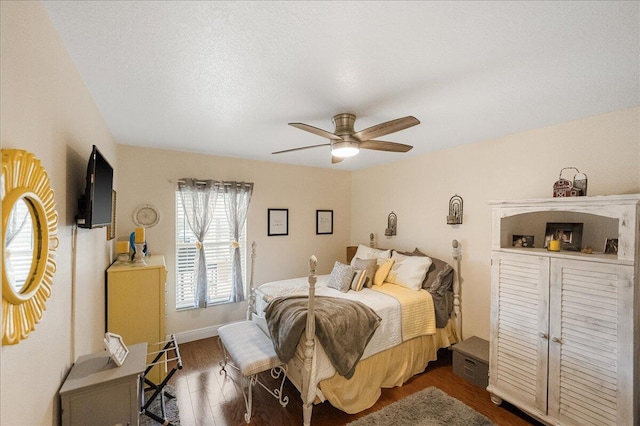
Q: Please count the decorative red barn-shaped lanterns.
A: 1